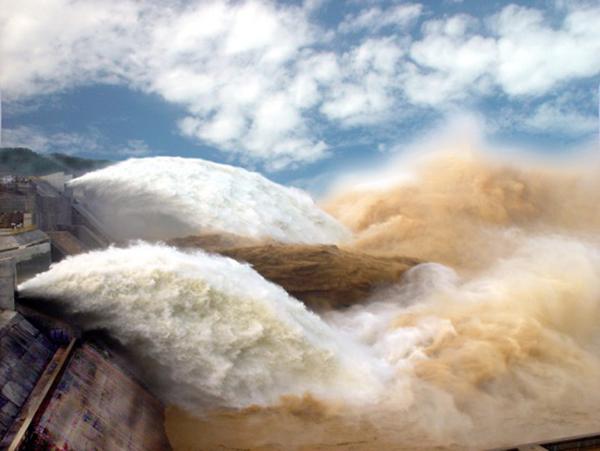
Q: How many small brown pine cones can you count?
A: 0